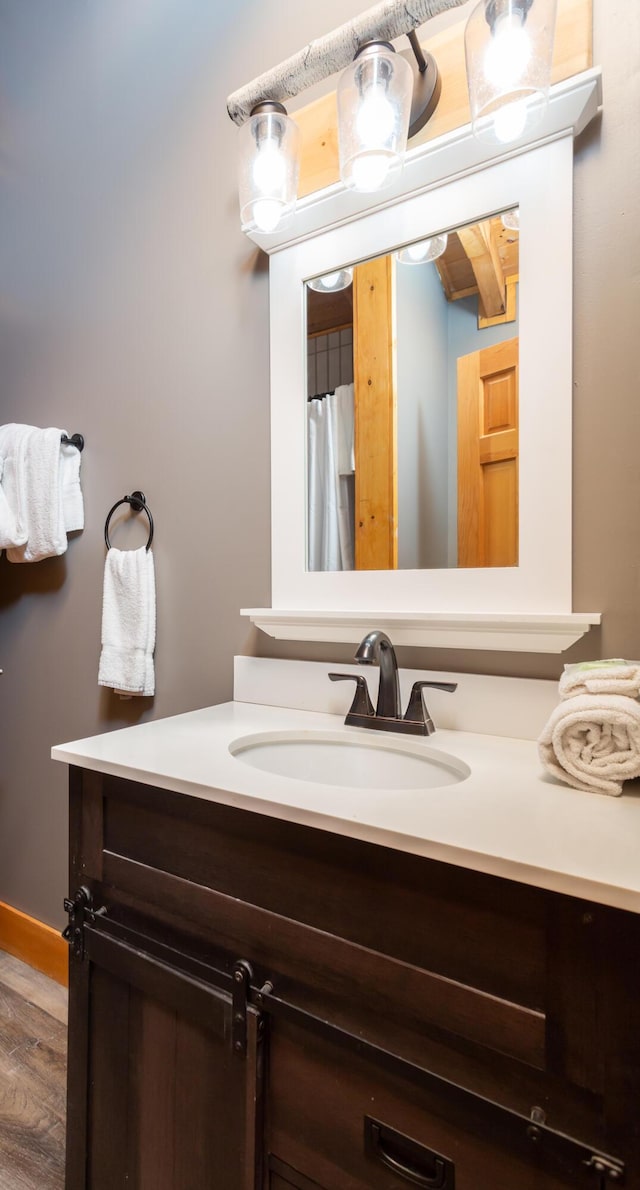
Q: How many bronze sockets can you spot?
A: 3